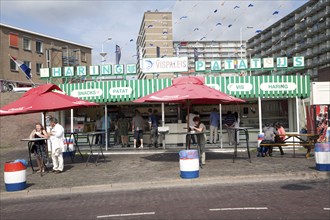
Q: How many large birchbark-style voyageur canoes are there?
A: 0